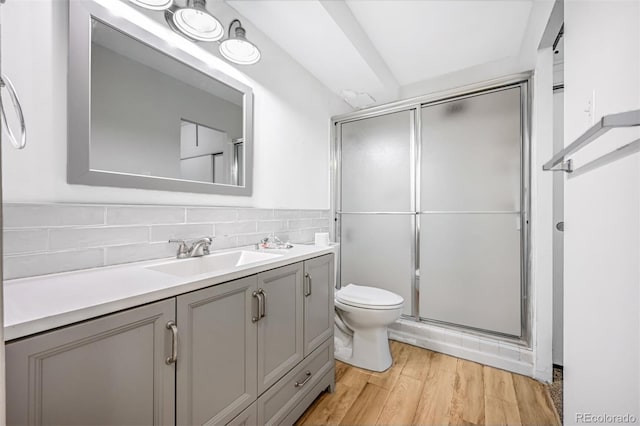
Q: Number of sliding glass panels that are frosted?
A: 2